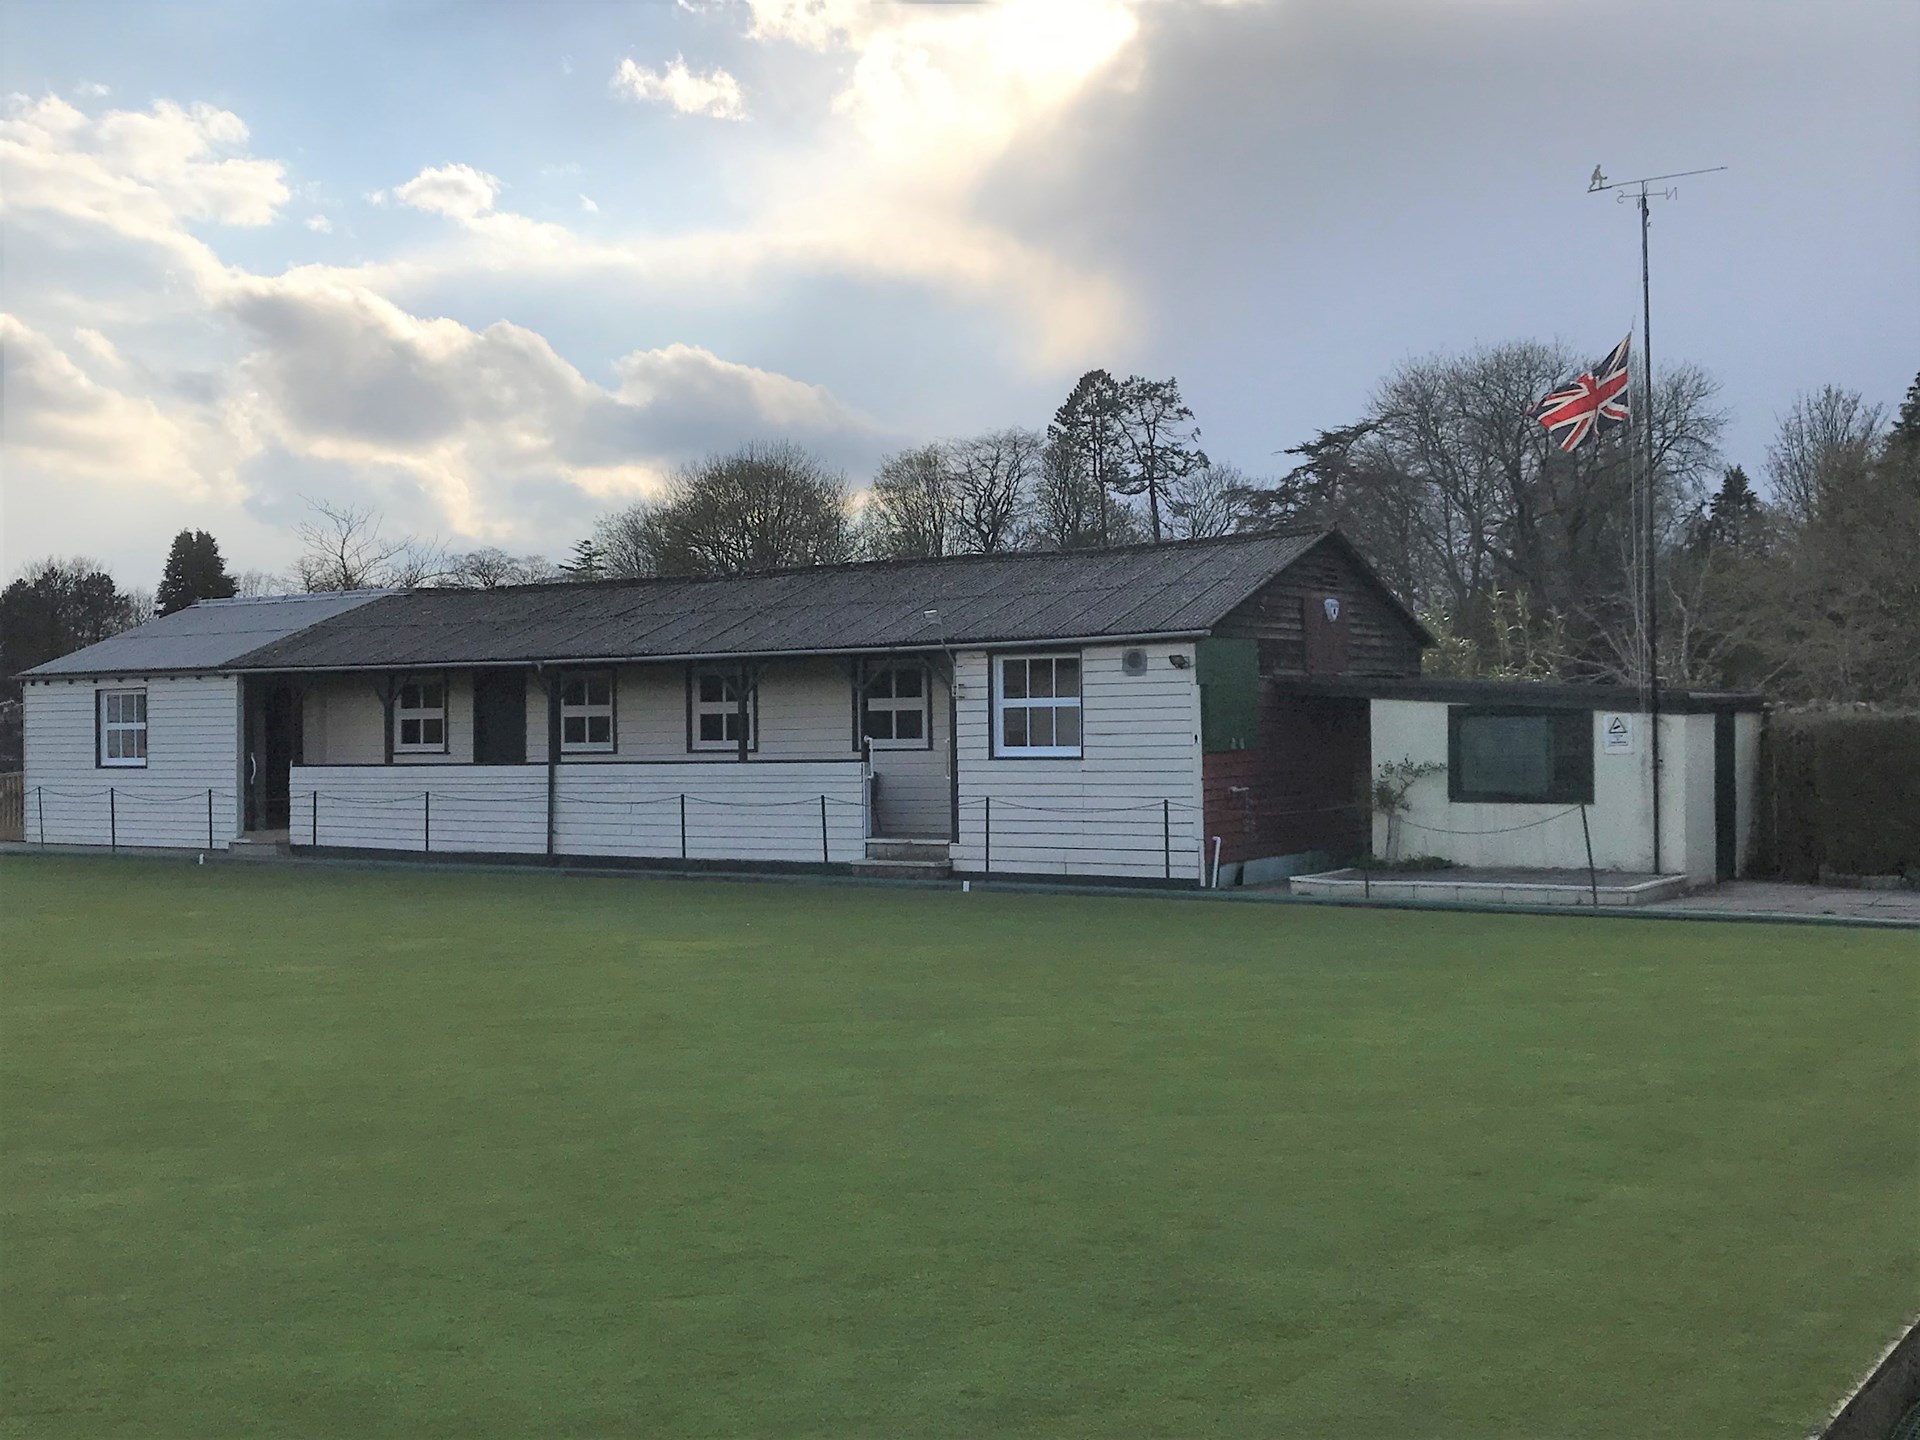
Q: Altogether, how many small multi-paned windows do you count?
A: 6